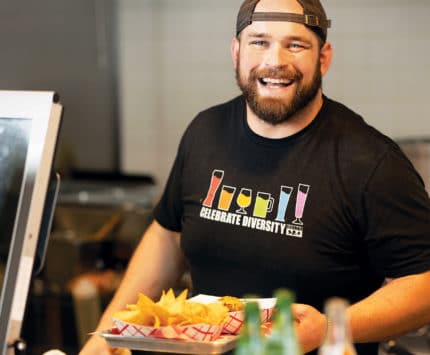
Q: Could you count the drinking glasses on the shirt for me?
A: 6